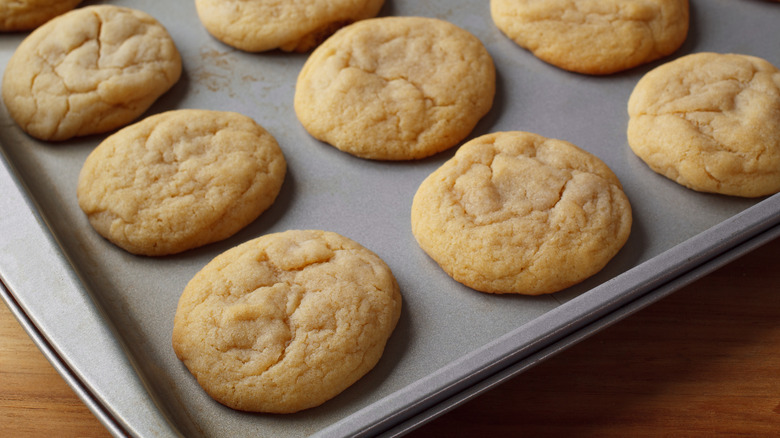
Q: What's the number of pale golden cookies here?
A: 9